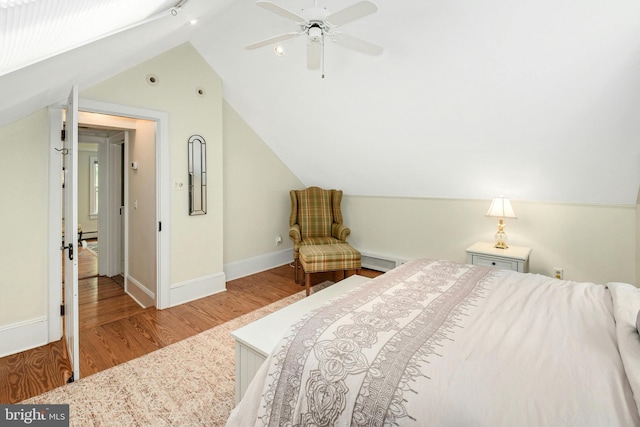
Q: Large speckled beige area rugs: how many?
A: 1